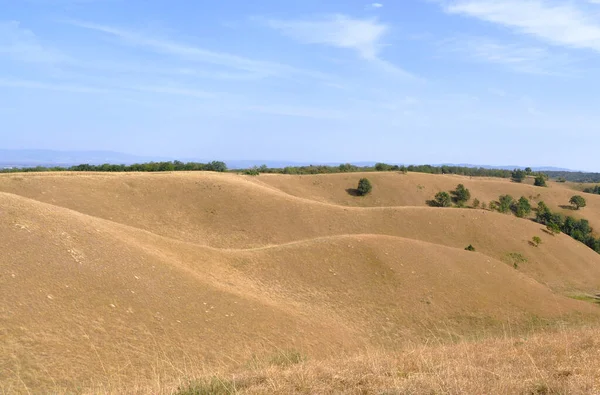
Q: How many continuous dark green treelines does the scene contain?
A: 1